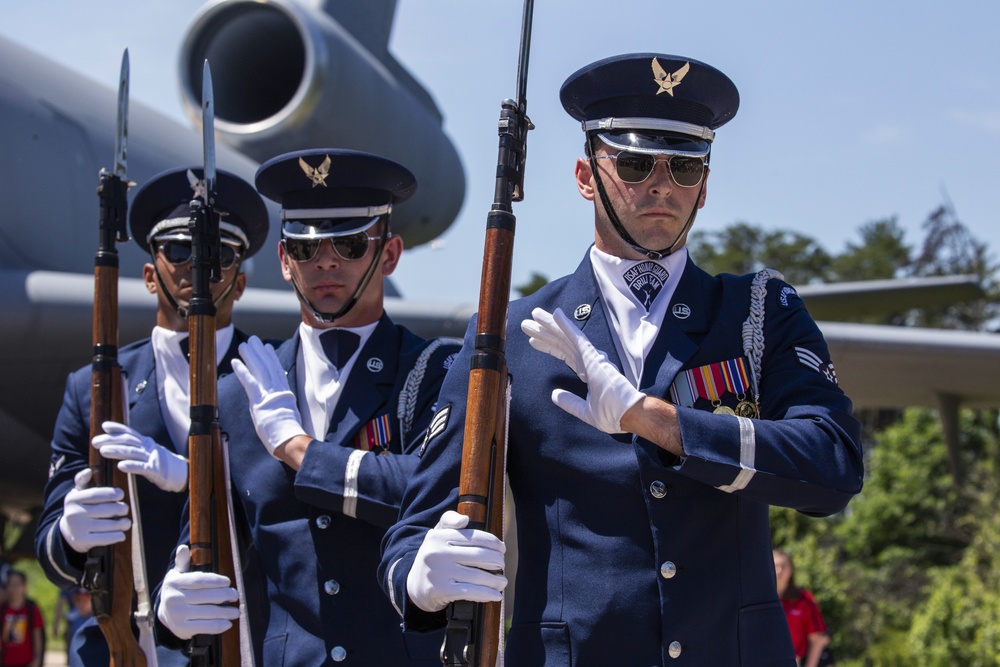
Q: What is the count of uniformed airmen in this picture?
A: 3